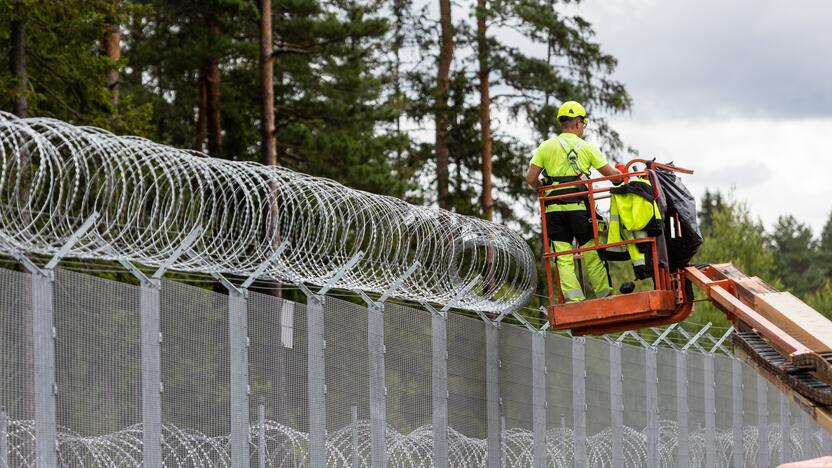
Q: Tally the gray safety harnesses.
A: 1